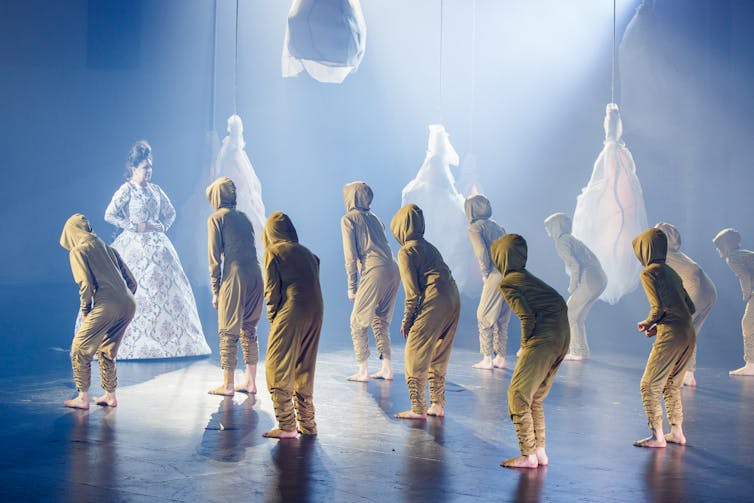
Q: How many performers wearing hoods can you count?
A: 11